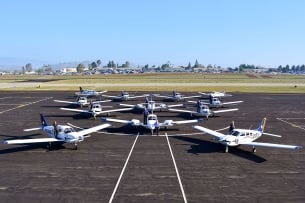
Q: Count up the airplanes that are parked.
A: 12